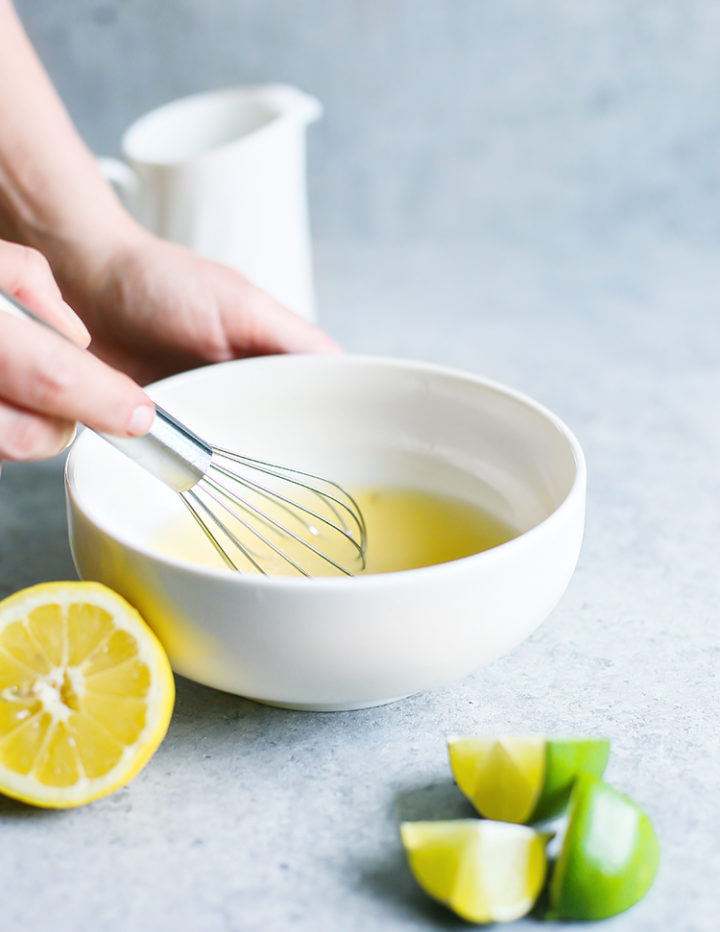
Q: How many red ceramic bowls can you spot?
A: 0